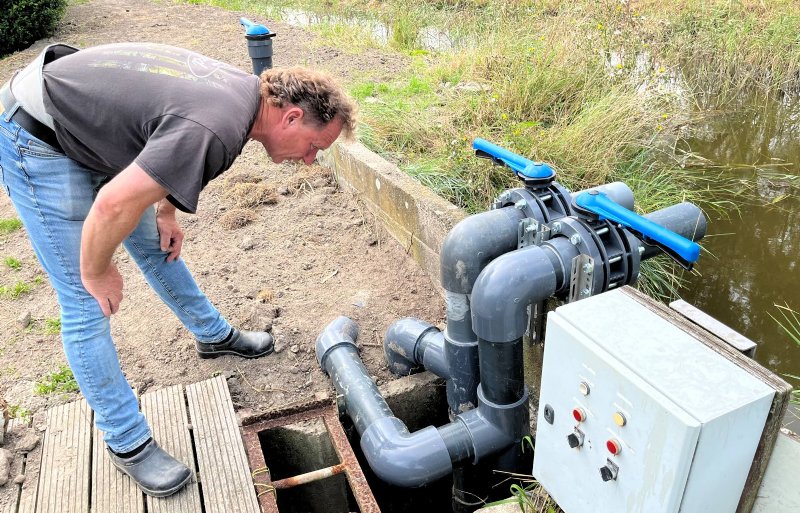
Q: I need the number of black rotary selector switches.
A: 2